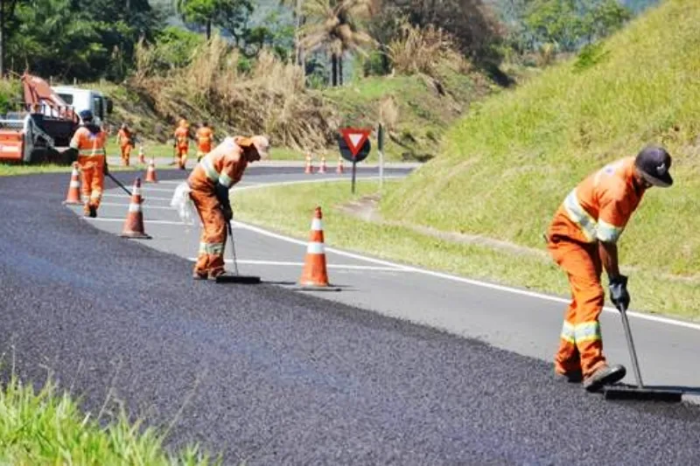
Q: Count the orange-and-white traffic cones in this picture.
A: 8